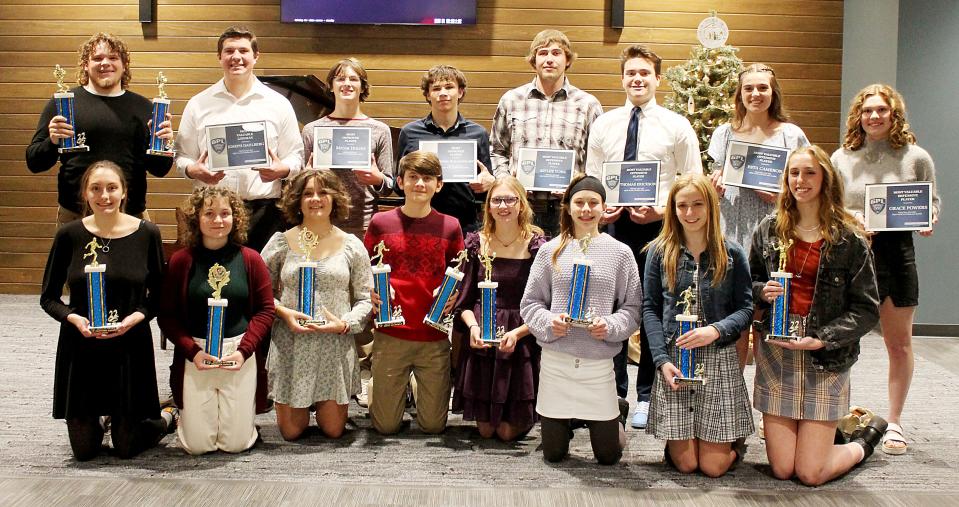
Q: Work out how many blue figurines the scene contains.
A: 11